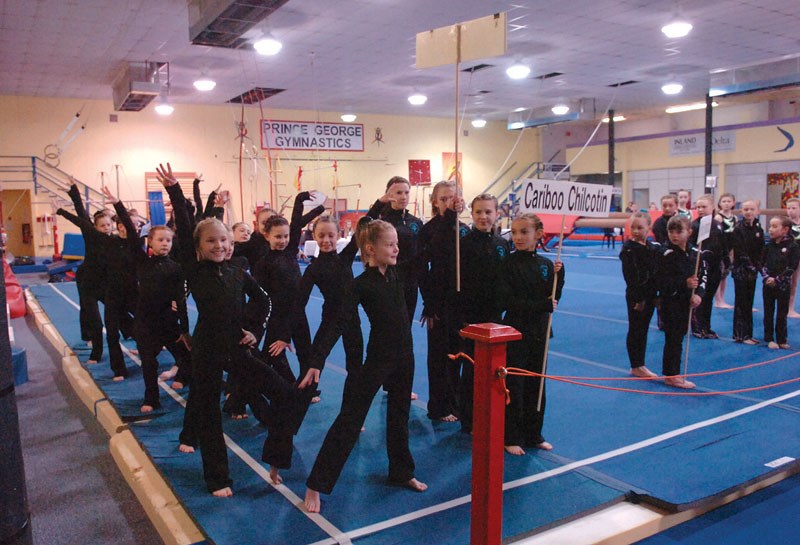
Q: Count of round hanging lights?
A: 10